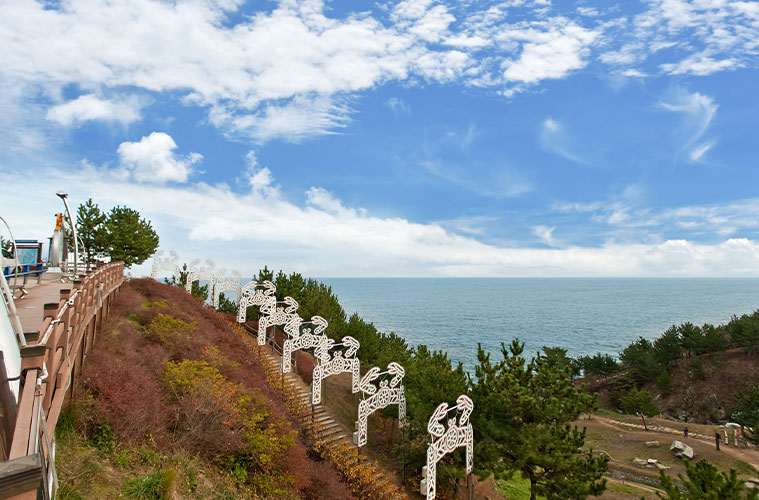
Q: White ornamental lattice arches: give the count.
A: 9